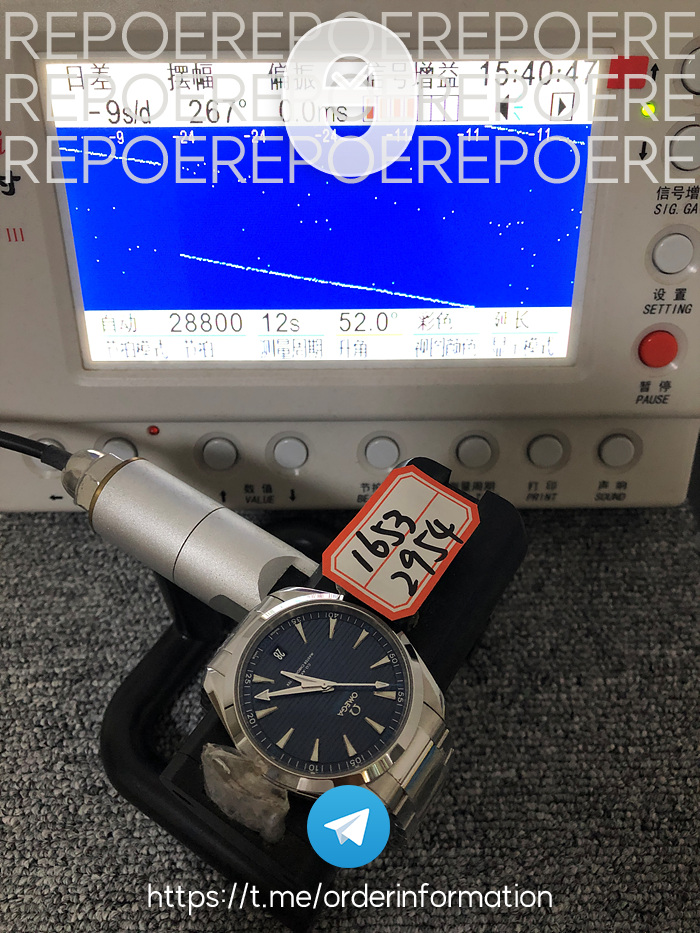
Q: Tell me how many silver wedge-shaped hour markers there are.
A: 11